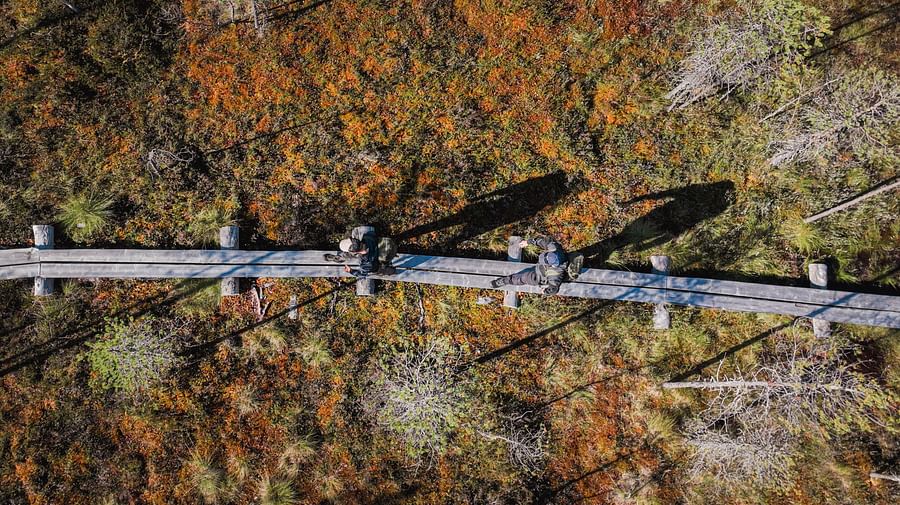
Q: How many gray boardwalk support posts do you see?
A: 6